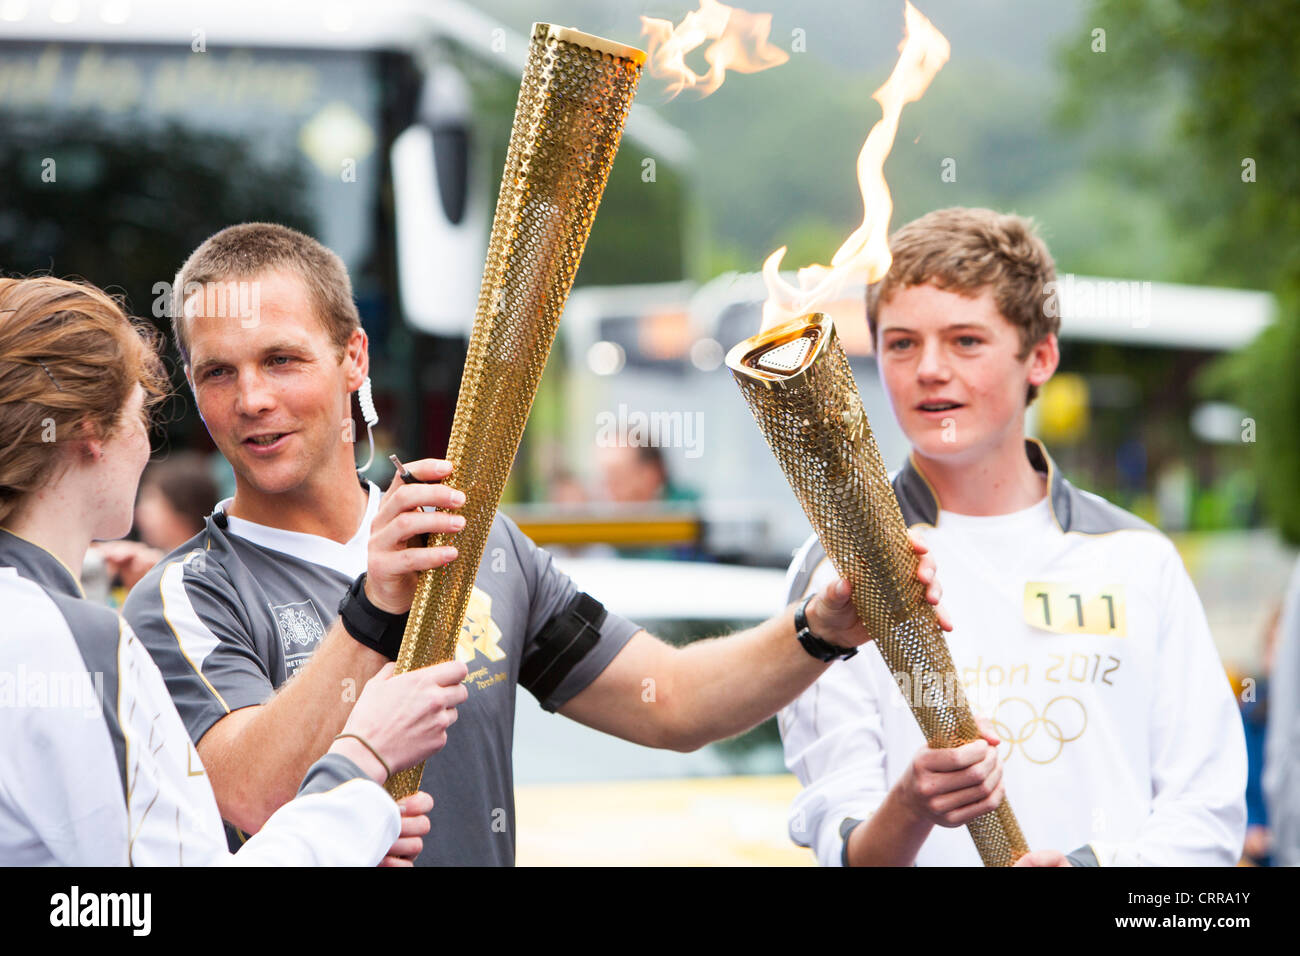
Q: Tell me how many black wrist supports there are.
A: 1